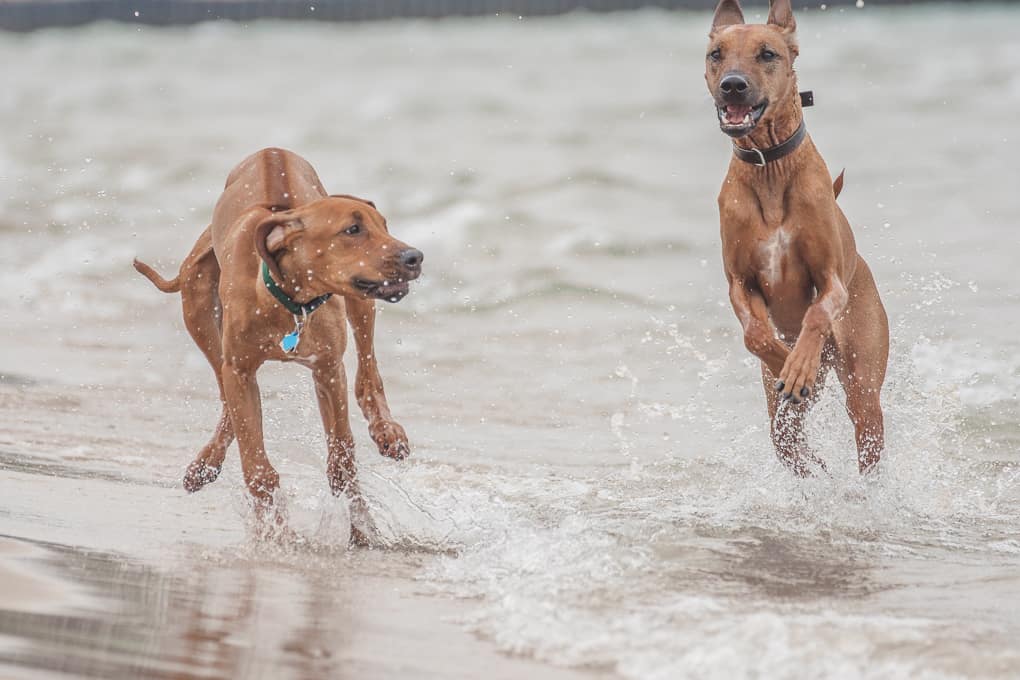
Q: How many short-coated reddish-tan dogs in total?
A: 2